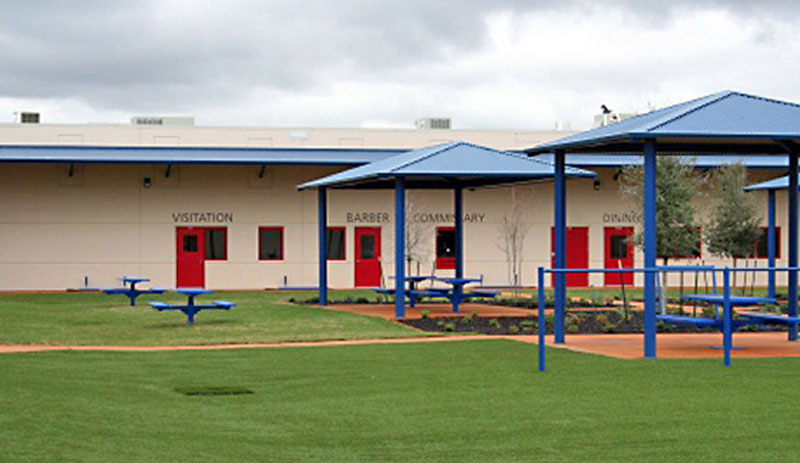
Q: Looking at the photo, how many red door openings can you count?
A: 4